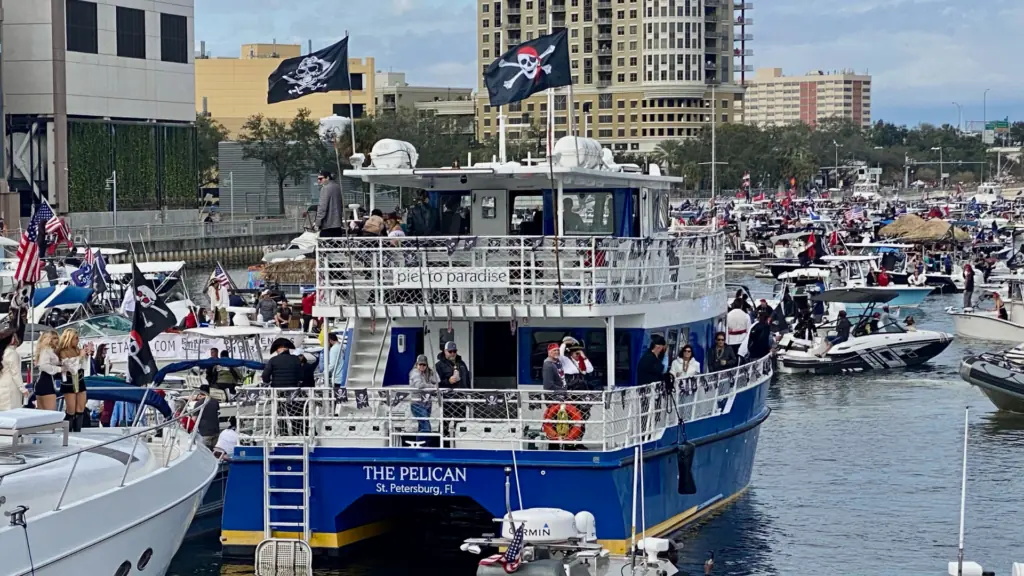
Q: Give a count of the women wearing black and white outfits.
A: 2